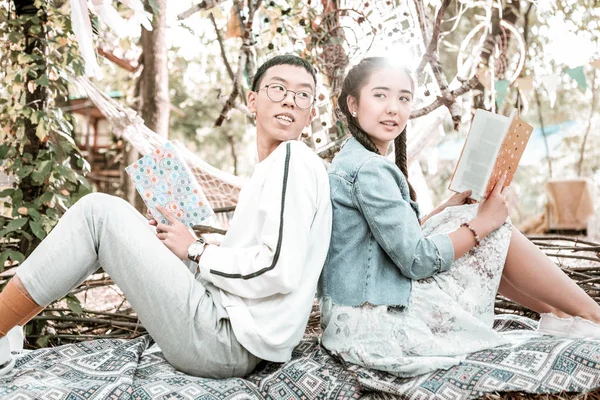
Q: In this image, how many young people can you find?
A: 2